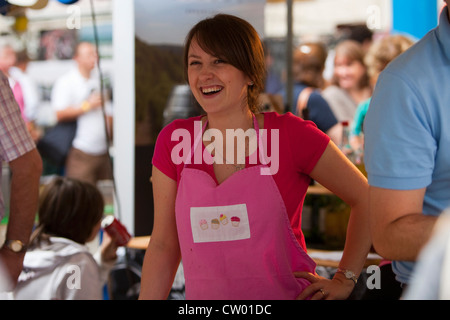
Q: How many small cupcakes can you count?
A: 4